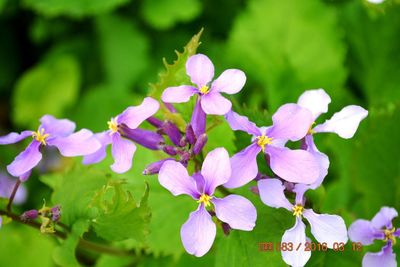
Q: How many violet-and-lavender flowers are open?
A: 8